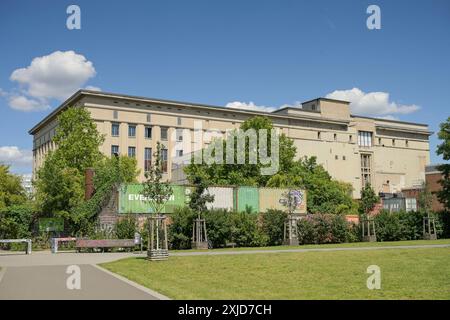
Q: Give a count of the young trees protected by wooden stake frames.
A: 5